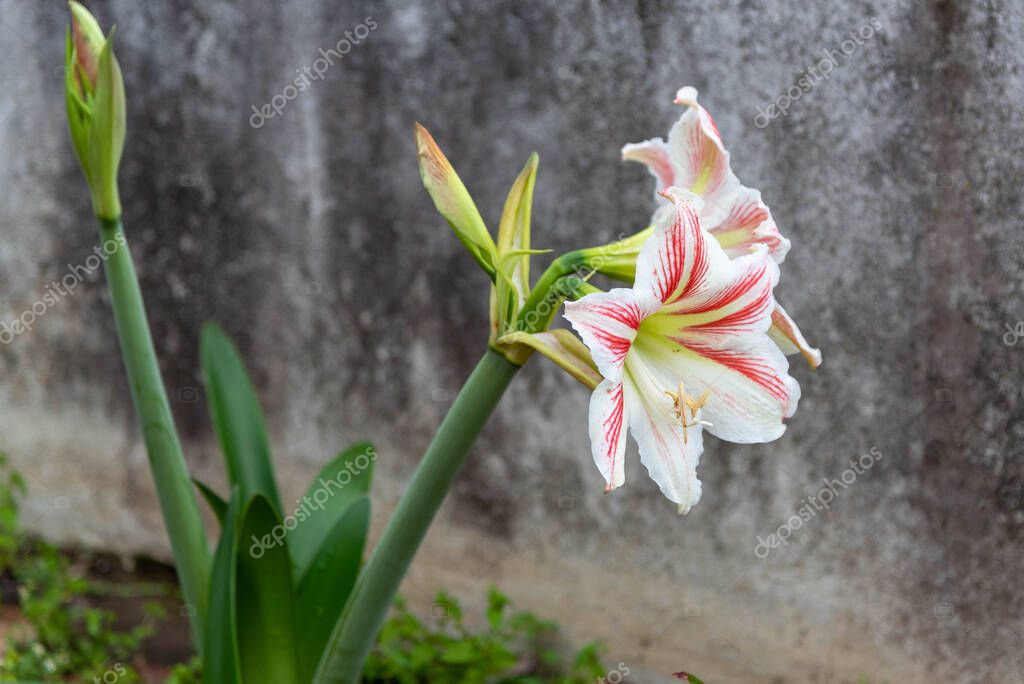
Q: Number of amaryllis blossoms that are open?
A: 2